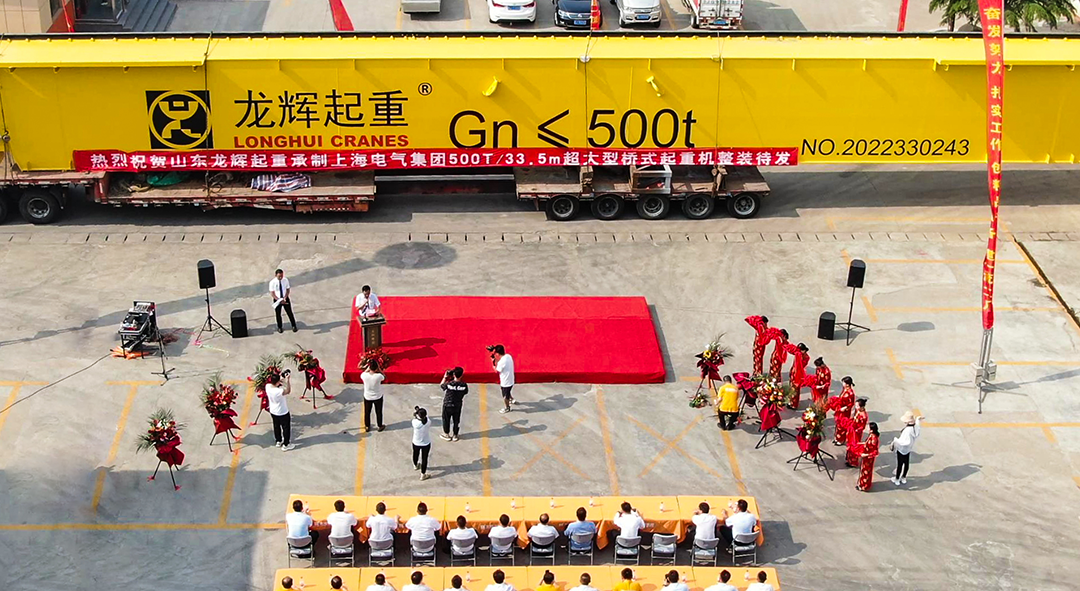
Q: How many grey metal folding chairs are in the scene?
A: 12